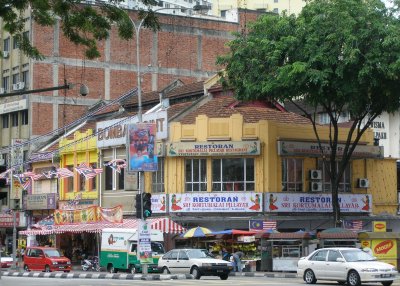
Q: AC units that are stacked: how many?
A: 2